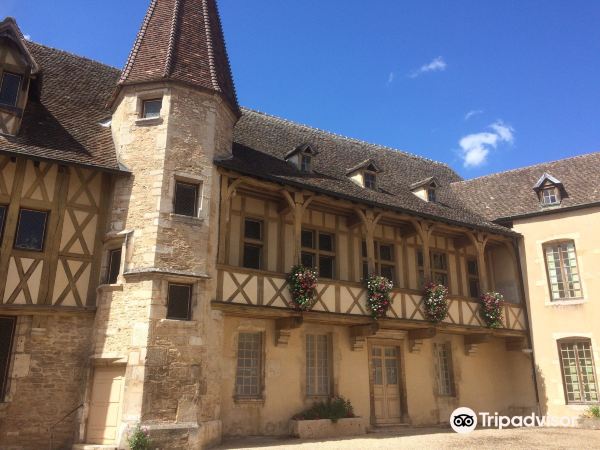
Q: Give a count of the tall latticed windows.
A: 5